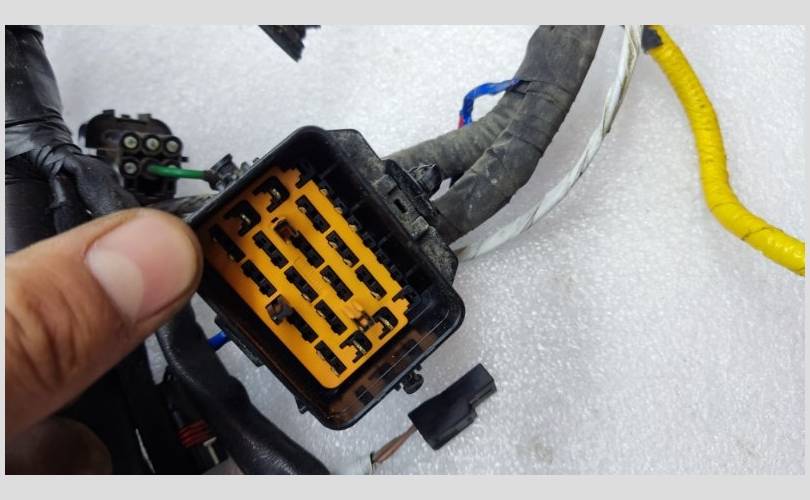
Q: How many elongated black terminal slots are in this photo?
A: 12